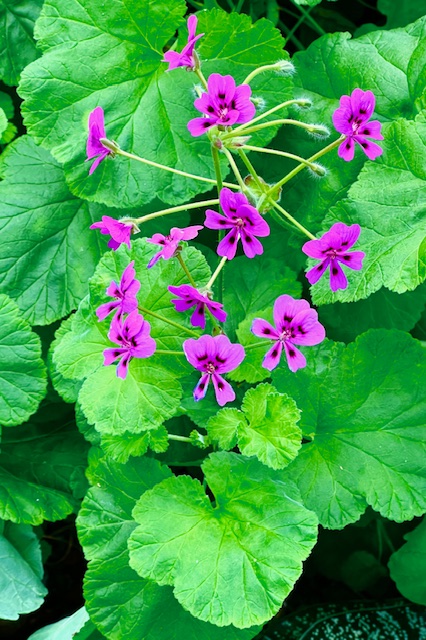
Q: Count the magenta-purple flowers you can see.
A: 13